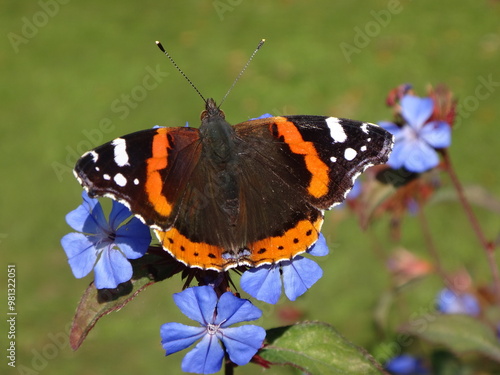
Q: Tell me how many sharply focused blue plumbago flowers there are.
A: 3